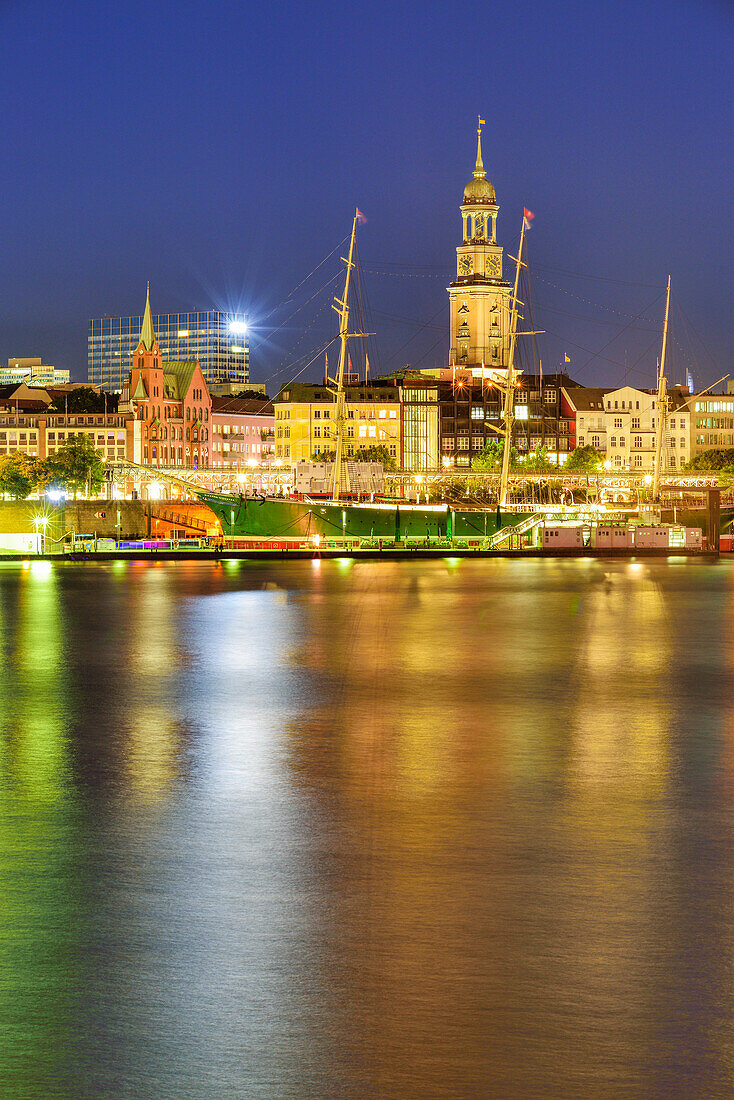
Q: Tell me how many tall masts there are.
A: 3